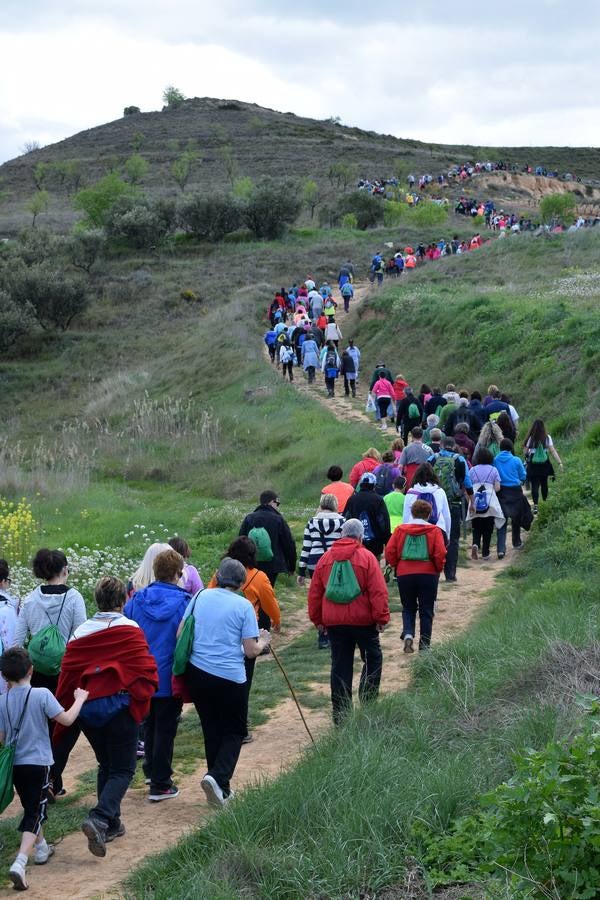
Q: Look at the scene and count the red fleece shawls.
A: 1